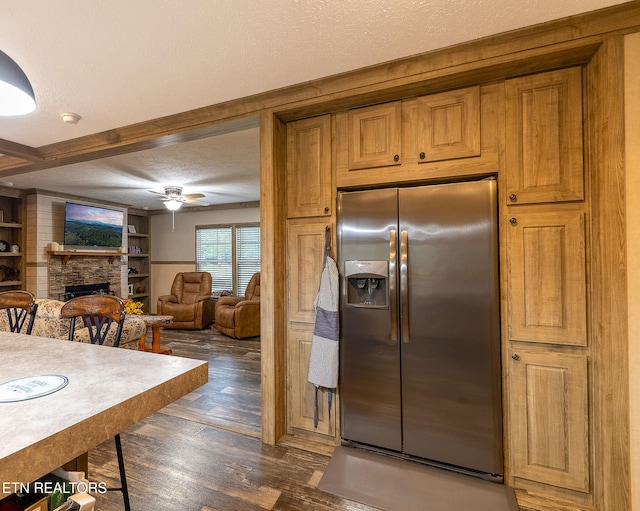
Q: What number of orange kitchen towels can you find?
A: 0